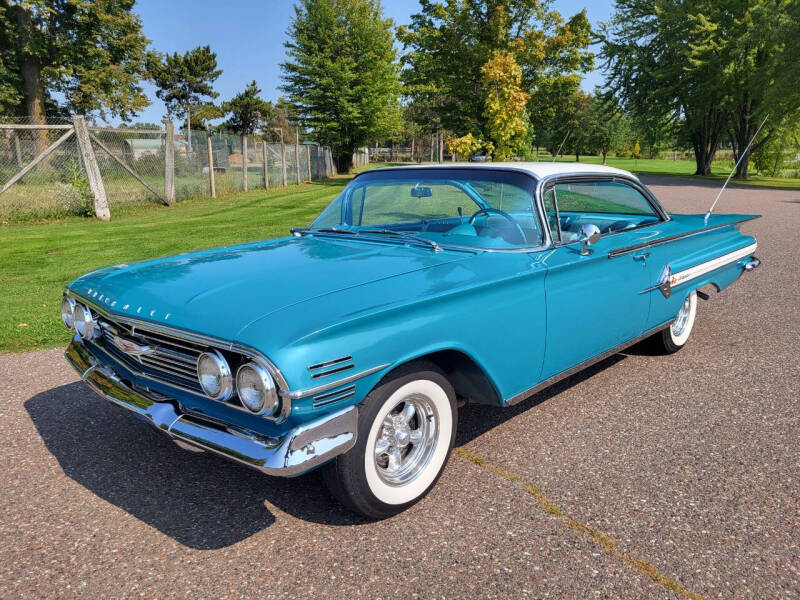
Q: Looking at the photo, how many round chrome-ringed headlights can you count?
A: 4